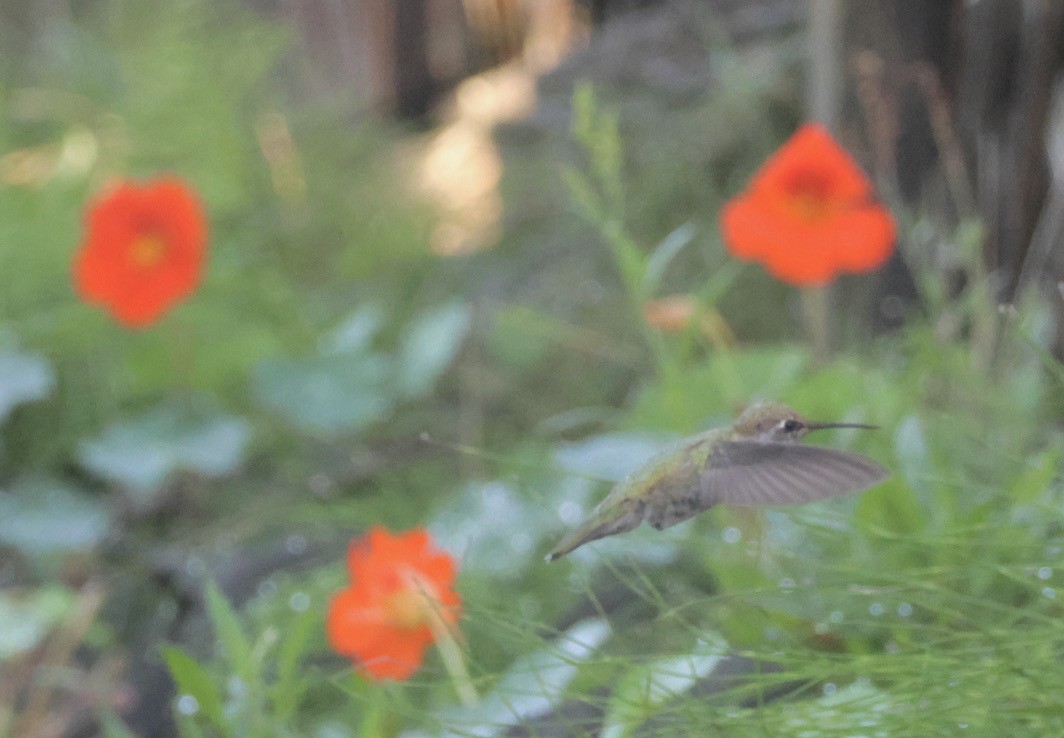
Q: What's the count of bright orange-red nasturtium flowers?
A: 3